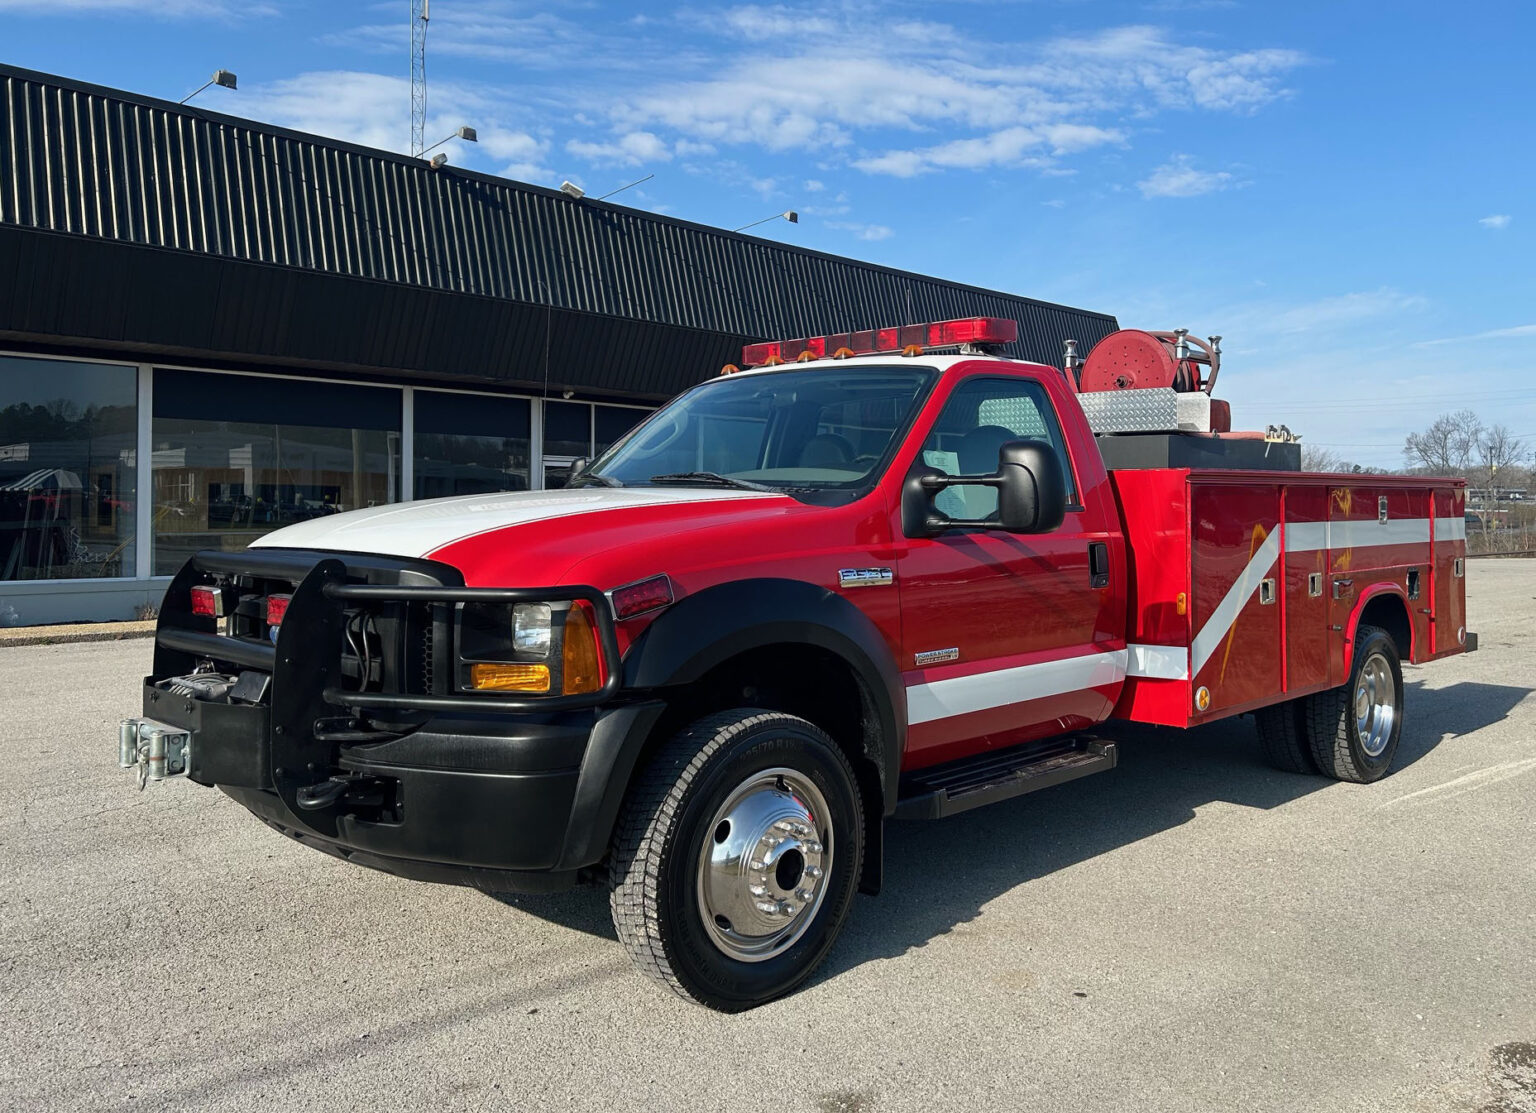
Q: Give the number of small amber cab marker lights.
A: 5